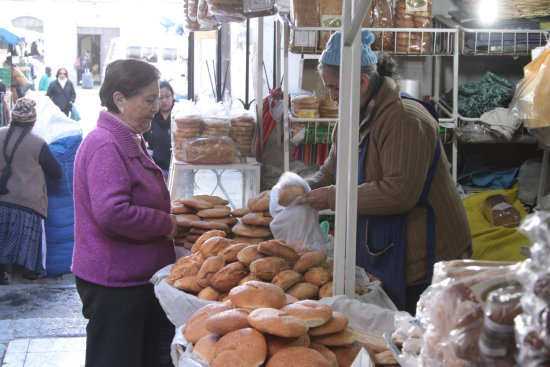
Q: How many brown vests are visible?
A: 1